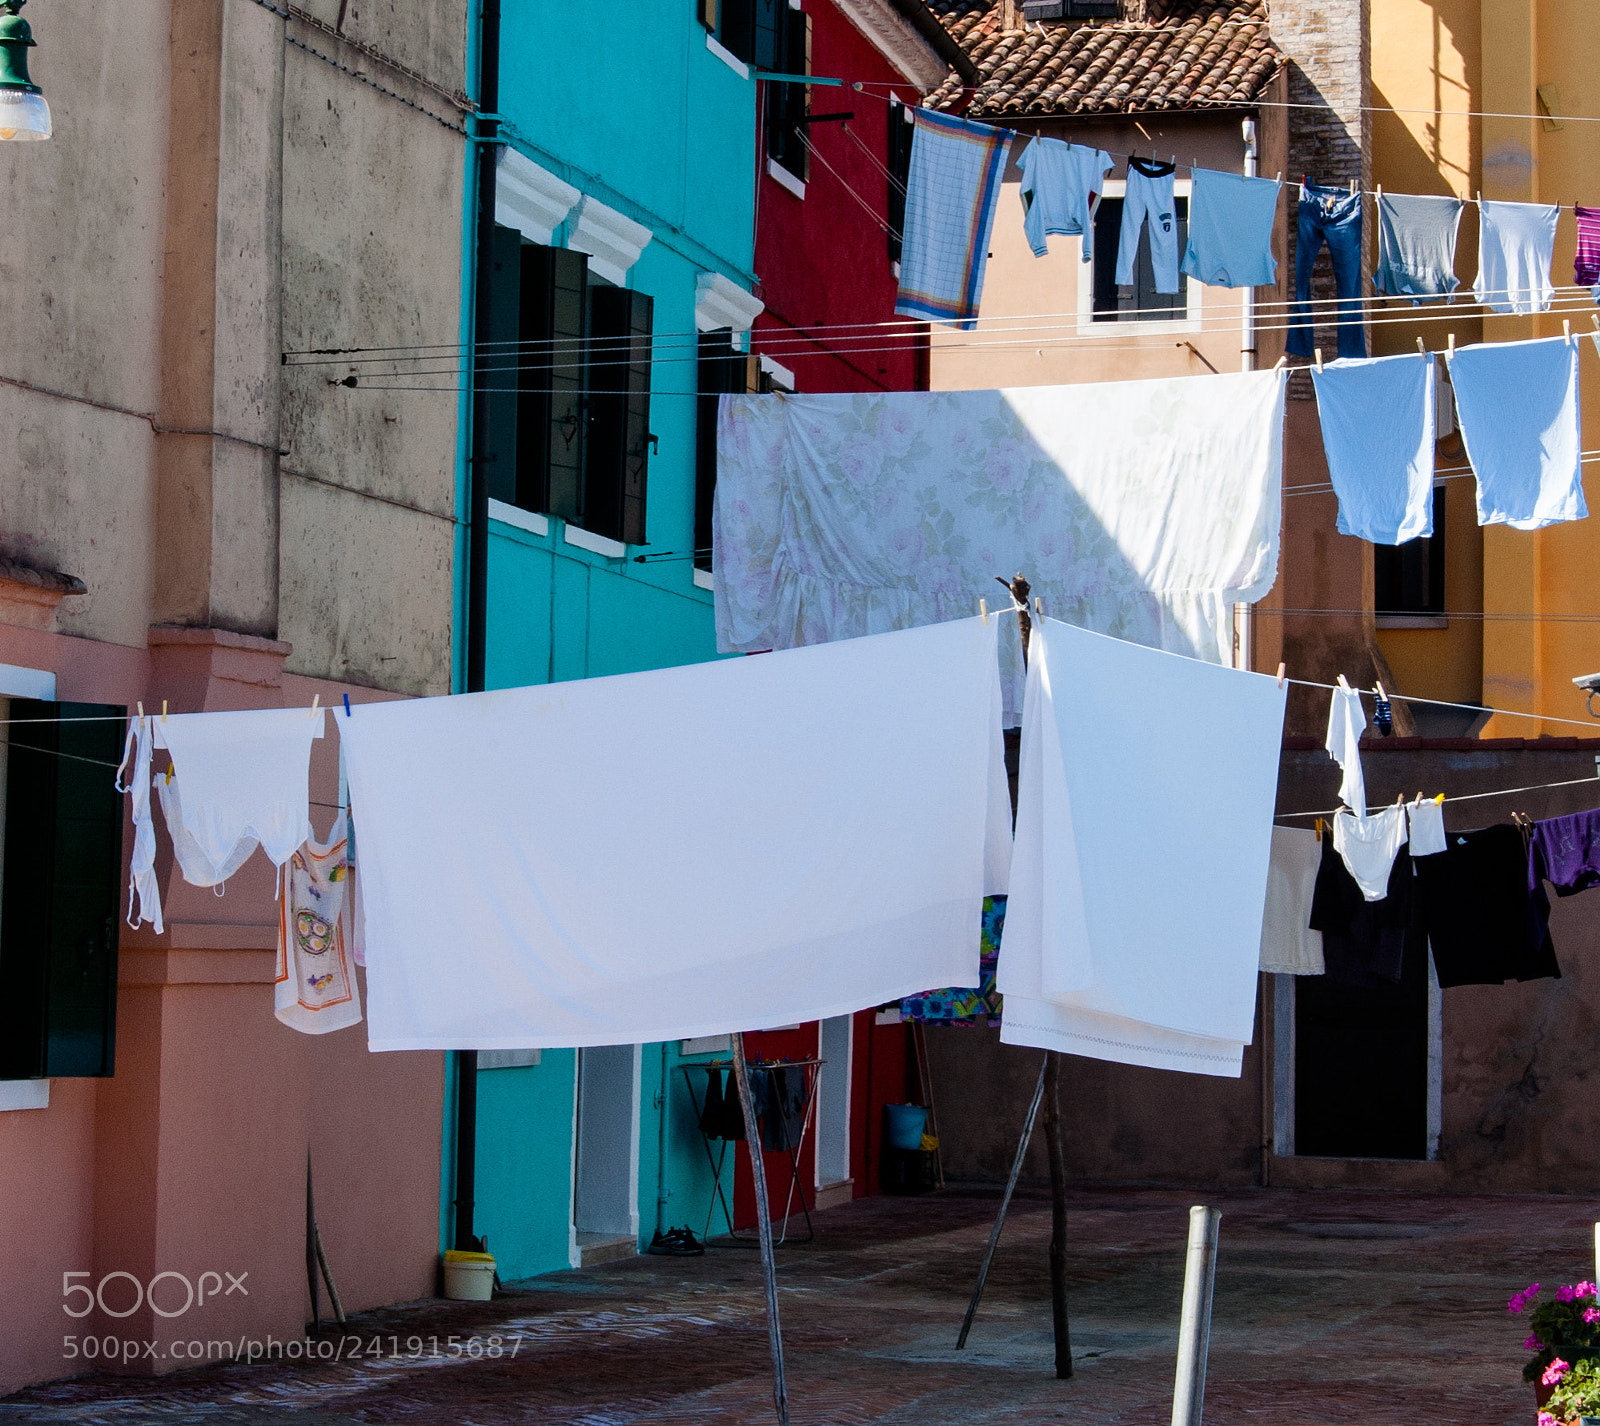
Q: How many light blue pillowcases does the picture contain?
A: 2